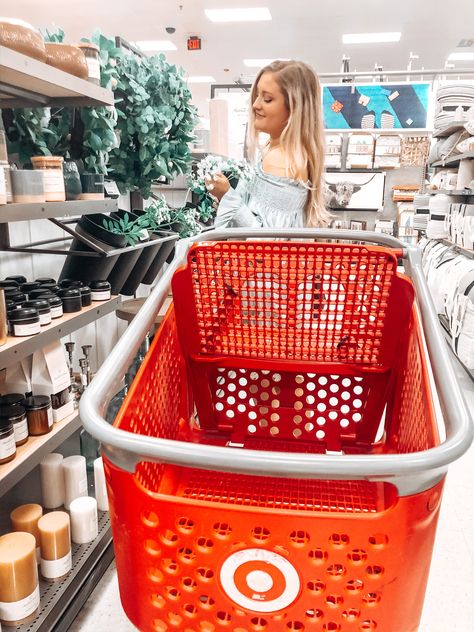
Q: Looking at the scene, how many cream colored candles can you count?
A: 4